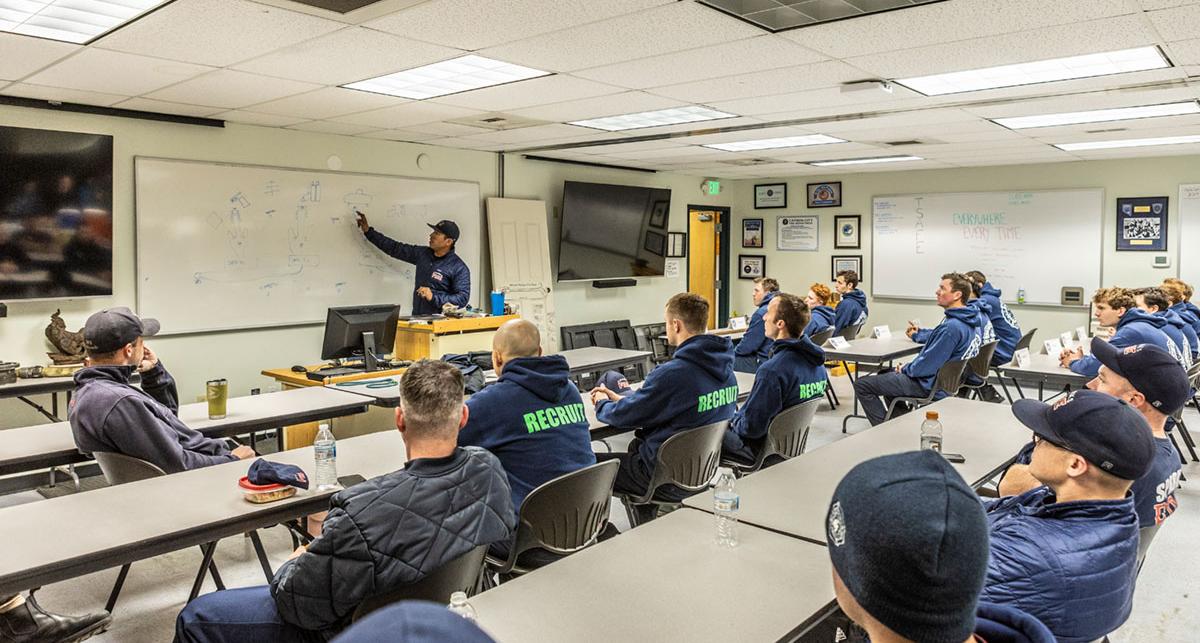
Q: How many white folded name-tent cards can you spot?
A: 7